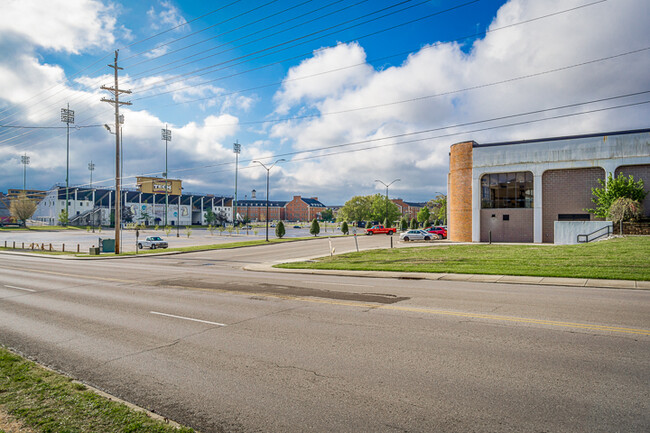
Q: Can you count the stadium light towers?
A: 5